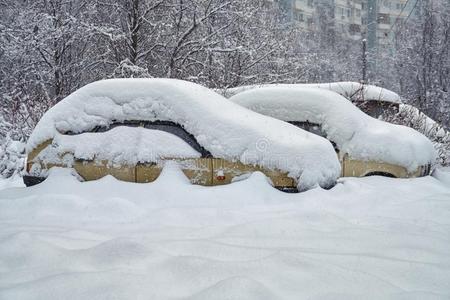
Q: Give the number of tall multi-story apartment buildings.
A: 1